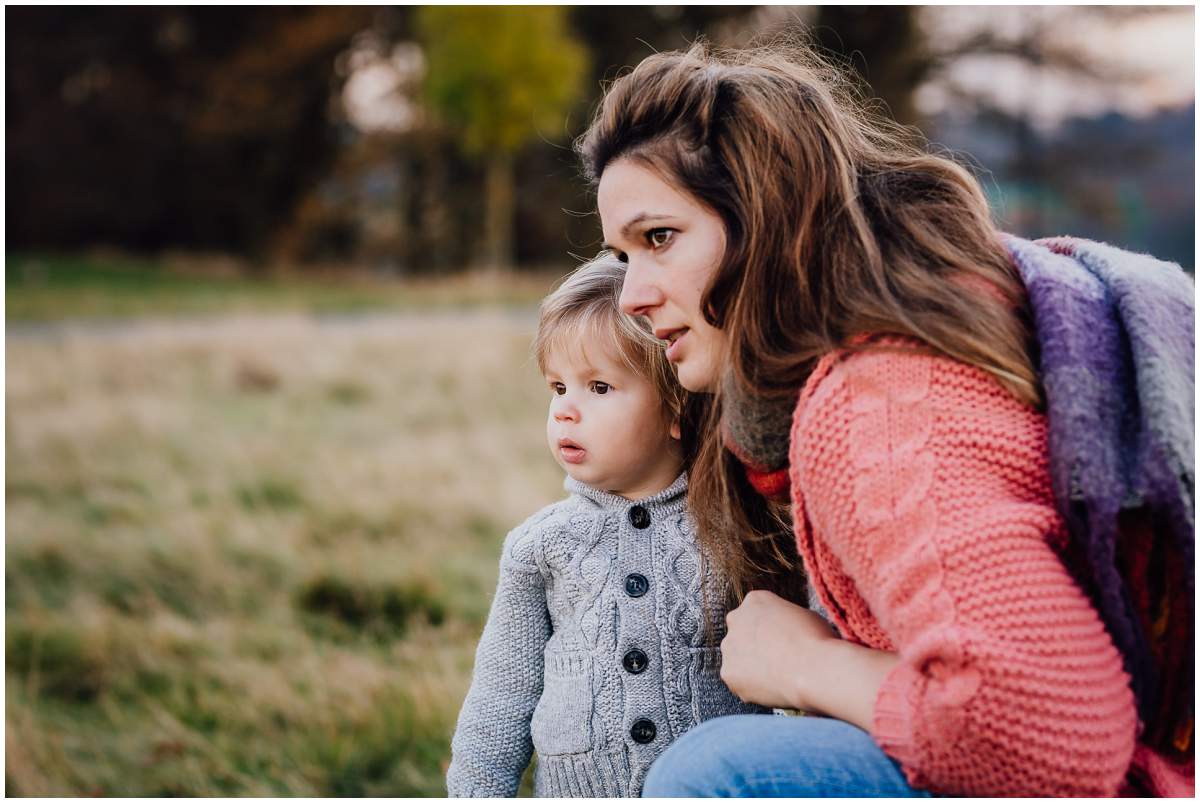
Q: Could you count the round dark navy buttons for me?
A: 4